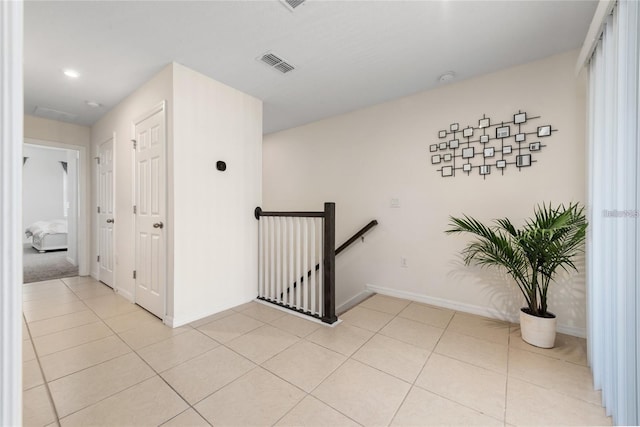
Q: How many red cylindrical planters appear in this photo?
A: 0